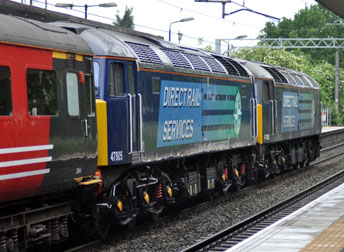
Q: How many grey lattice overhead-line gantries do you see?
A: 1